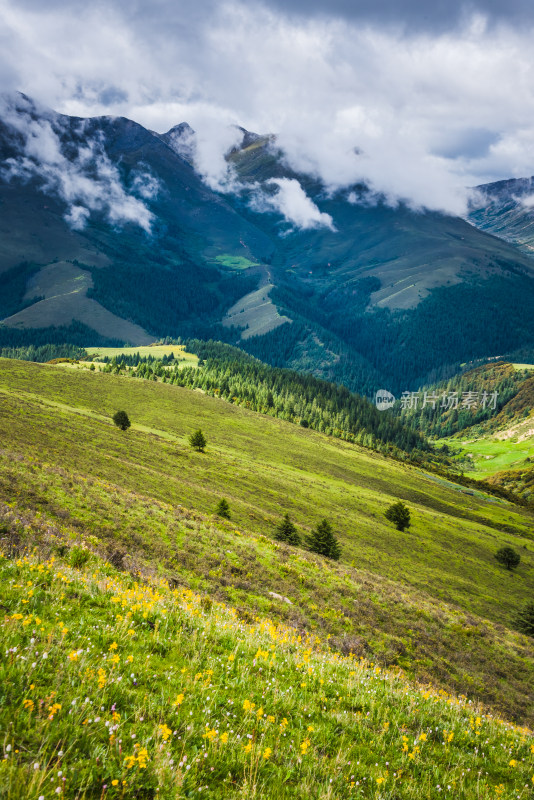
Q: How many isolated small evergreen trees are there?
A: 8